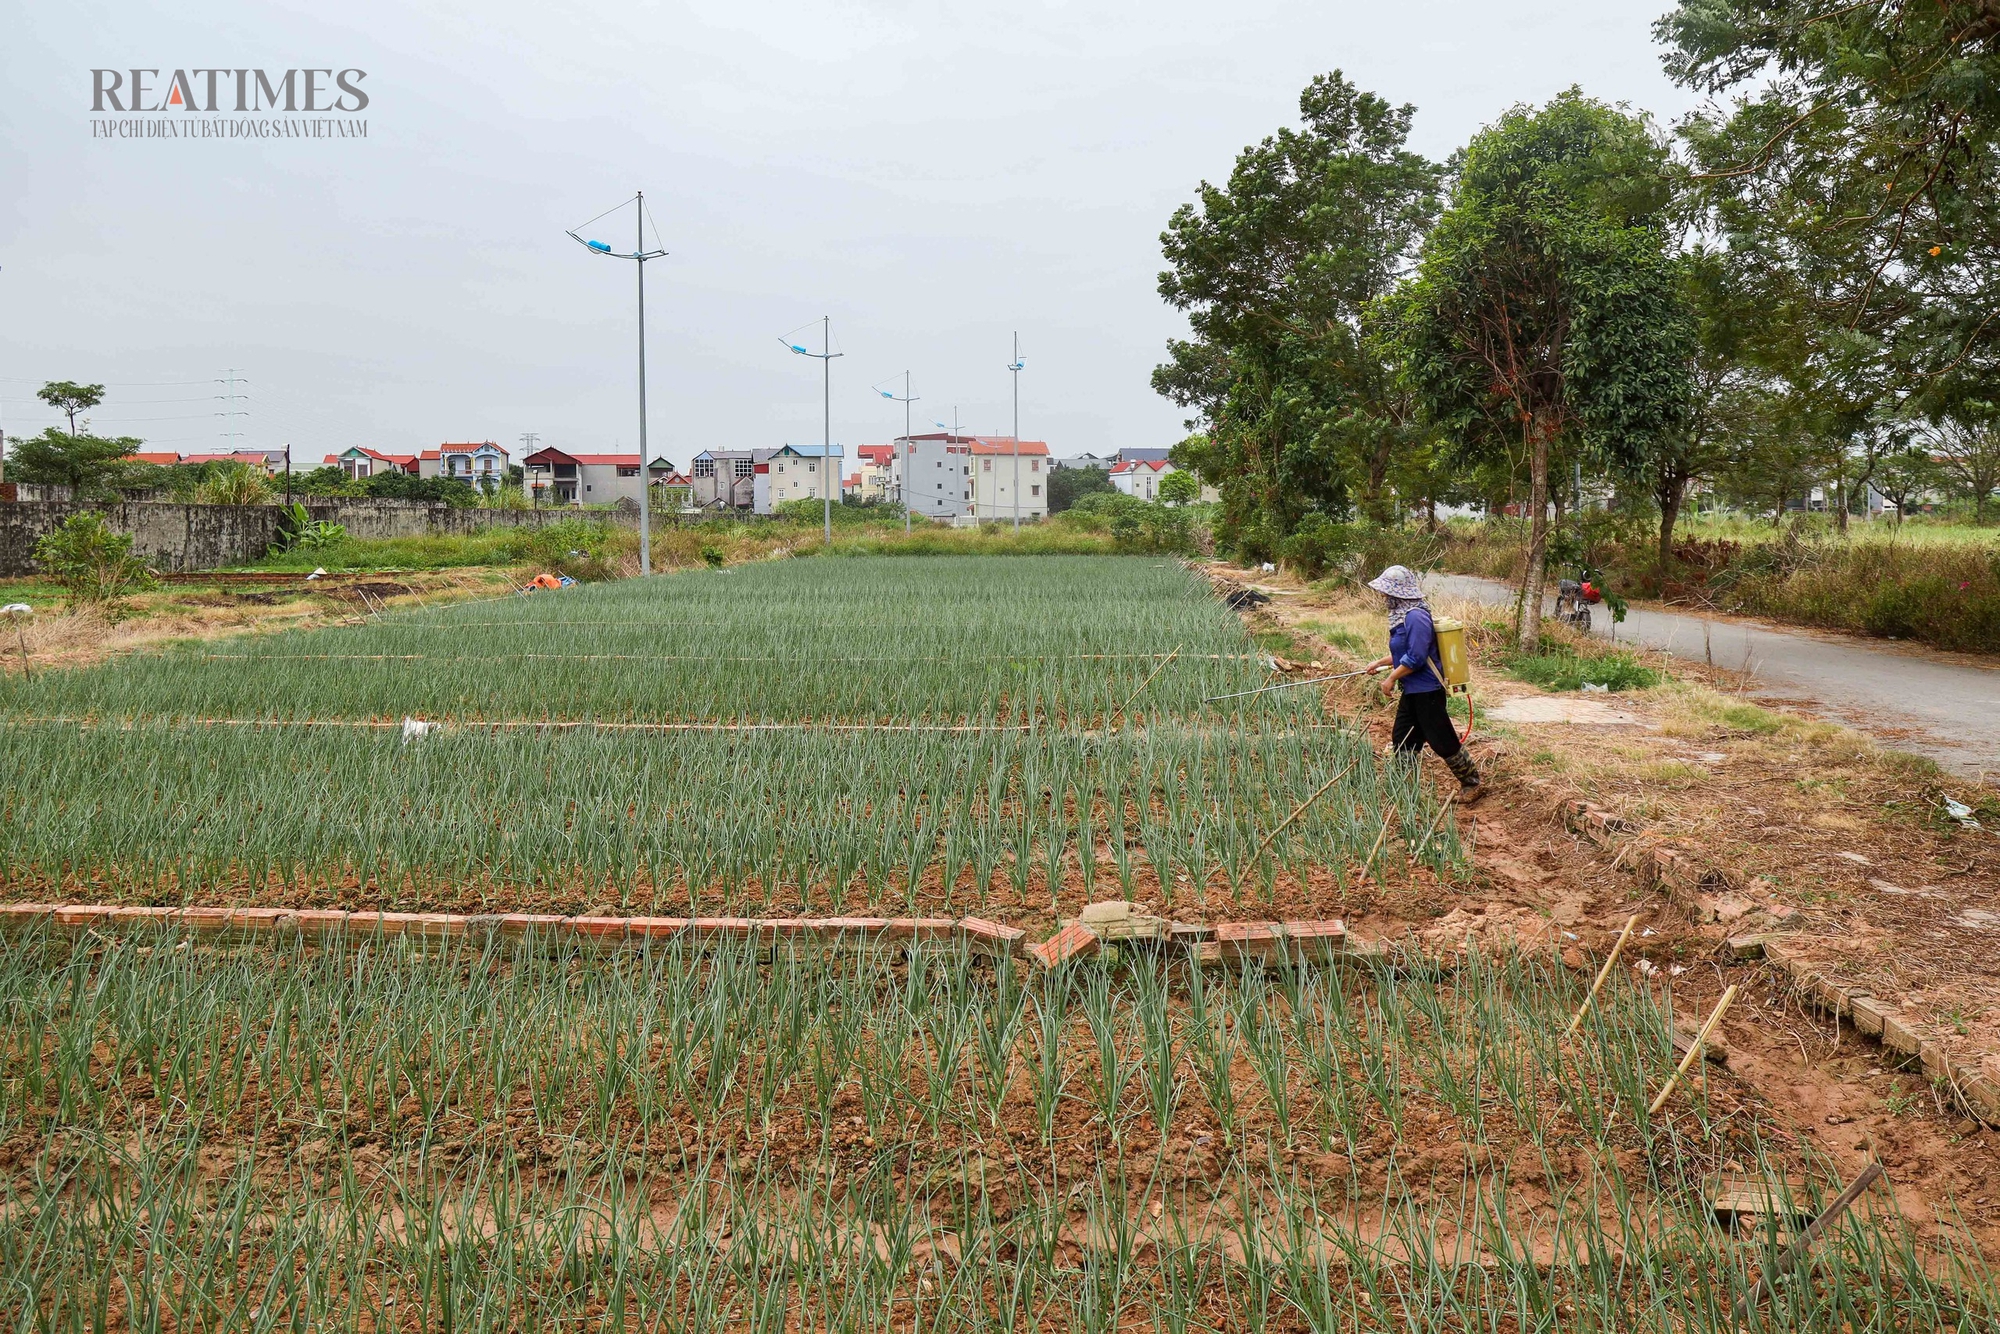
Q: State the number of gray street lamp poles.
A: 5